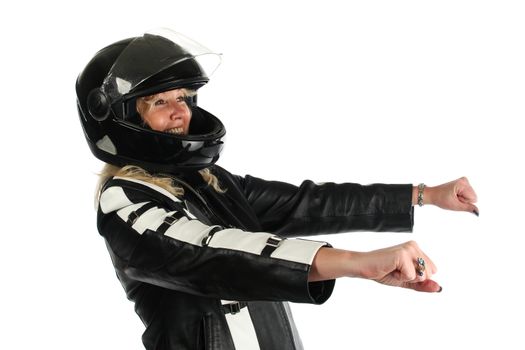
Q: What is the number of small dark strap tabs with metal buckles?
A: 5